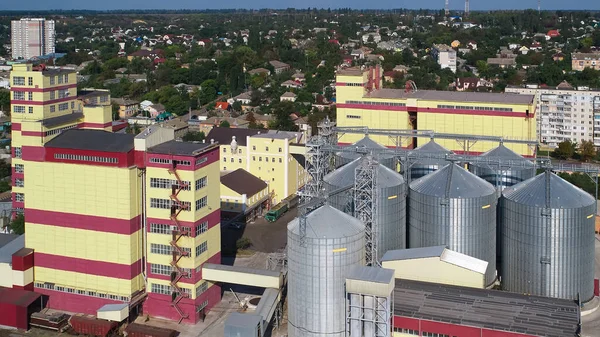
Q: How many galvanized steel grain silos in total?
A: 7